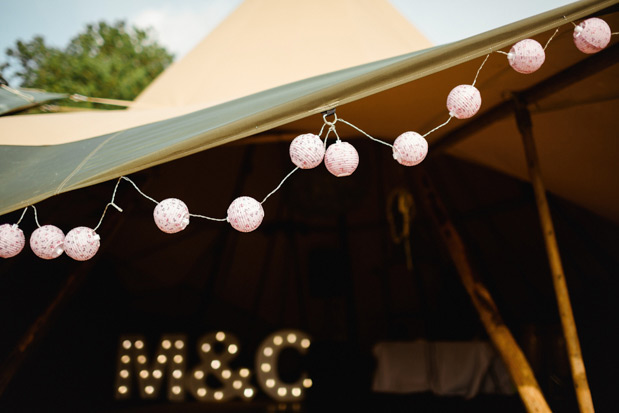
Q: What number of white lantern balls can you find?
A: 11